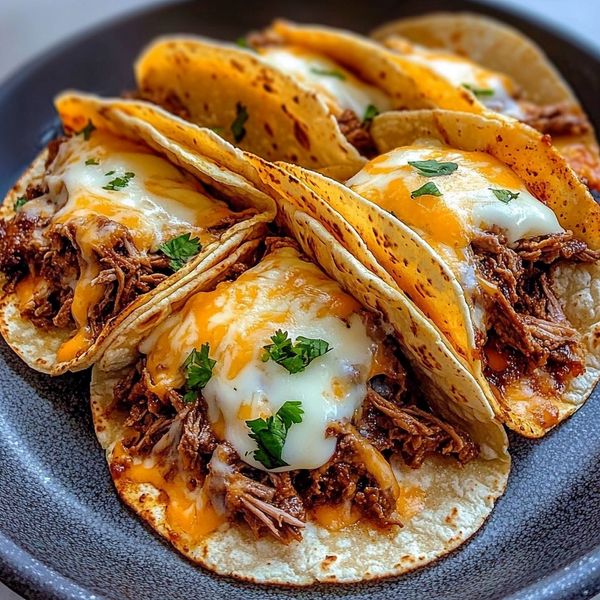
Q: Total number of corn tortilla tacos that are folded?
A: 5